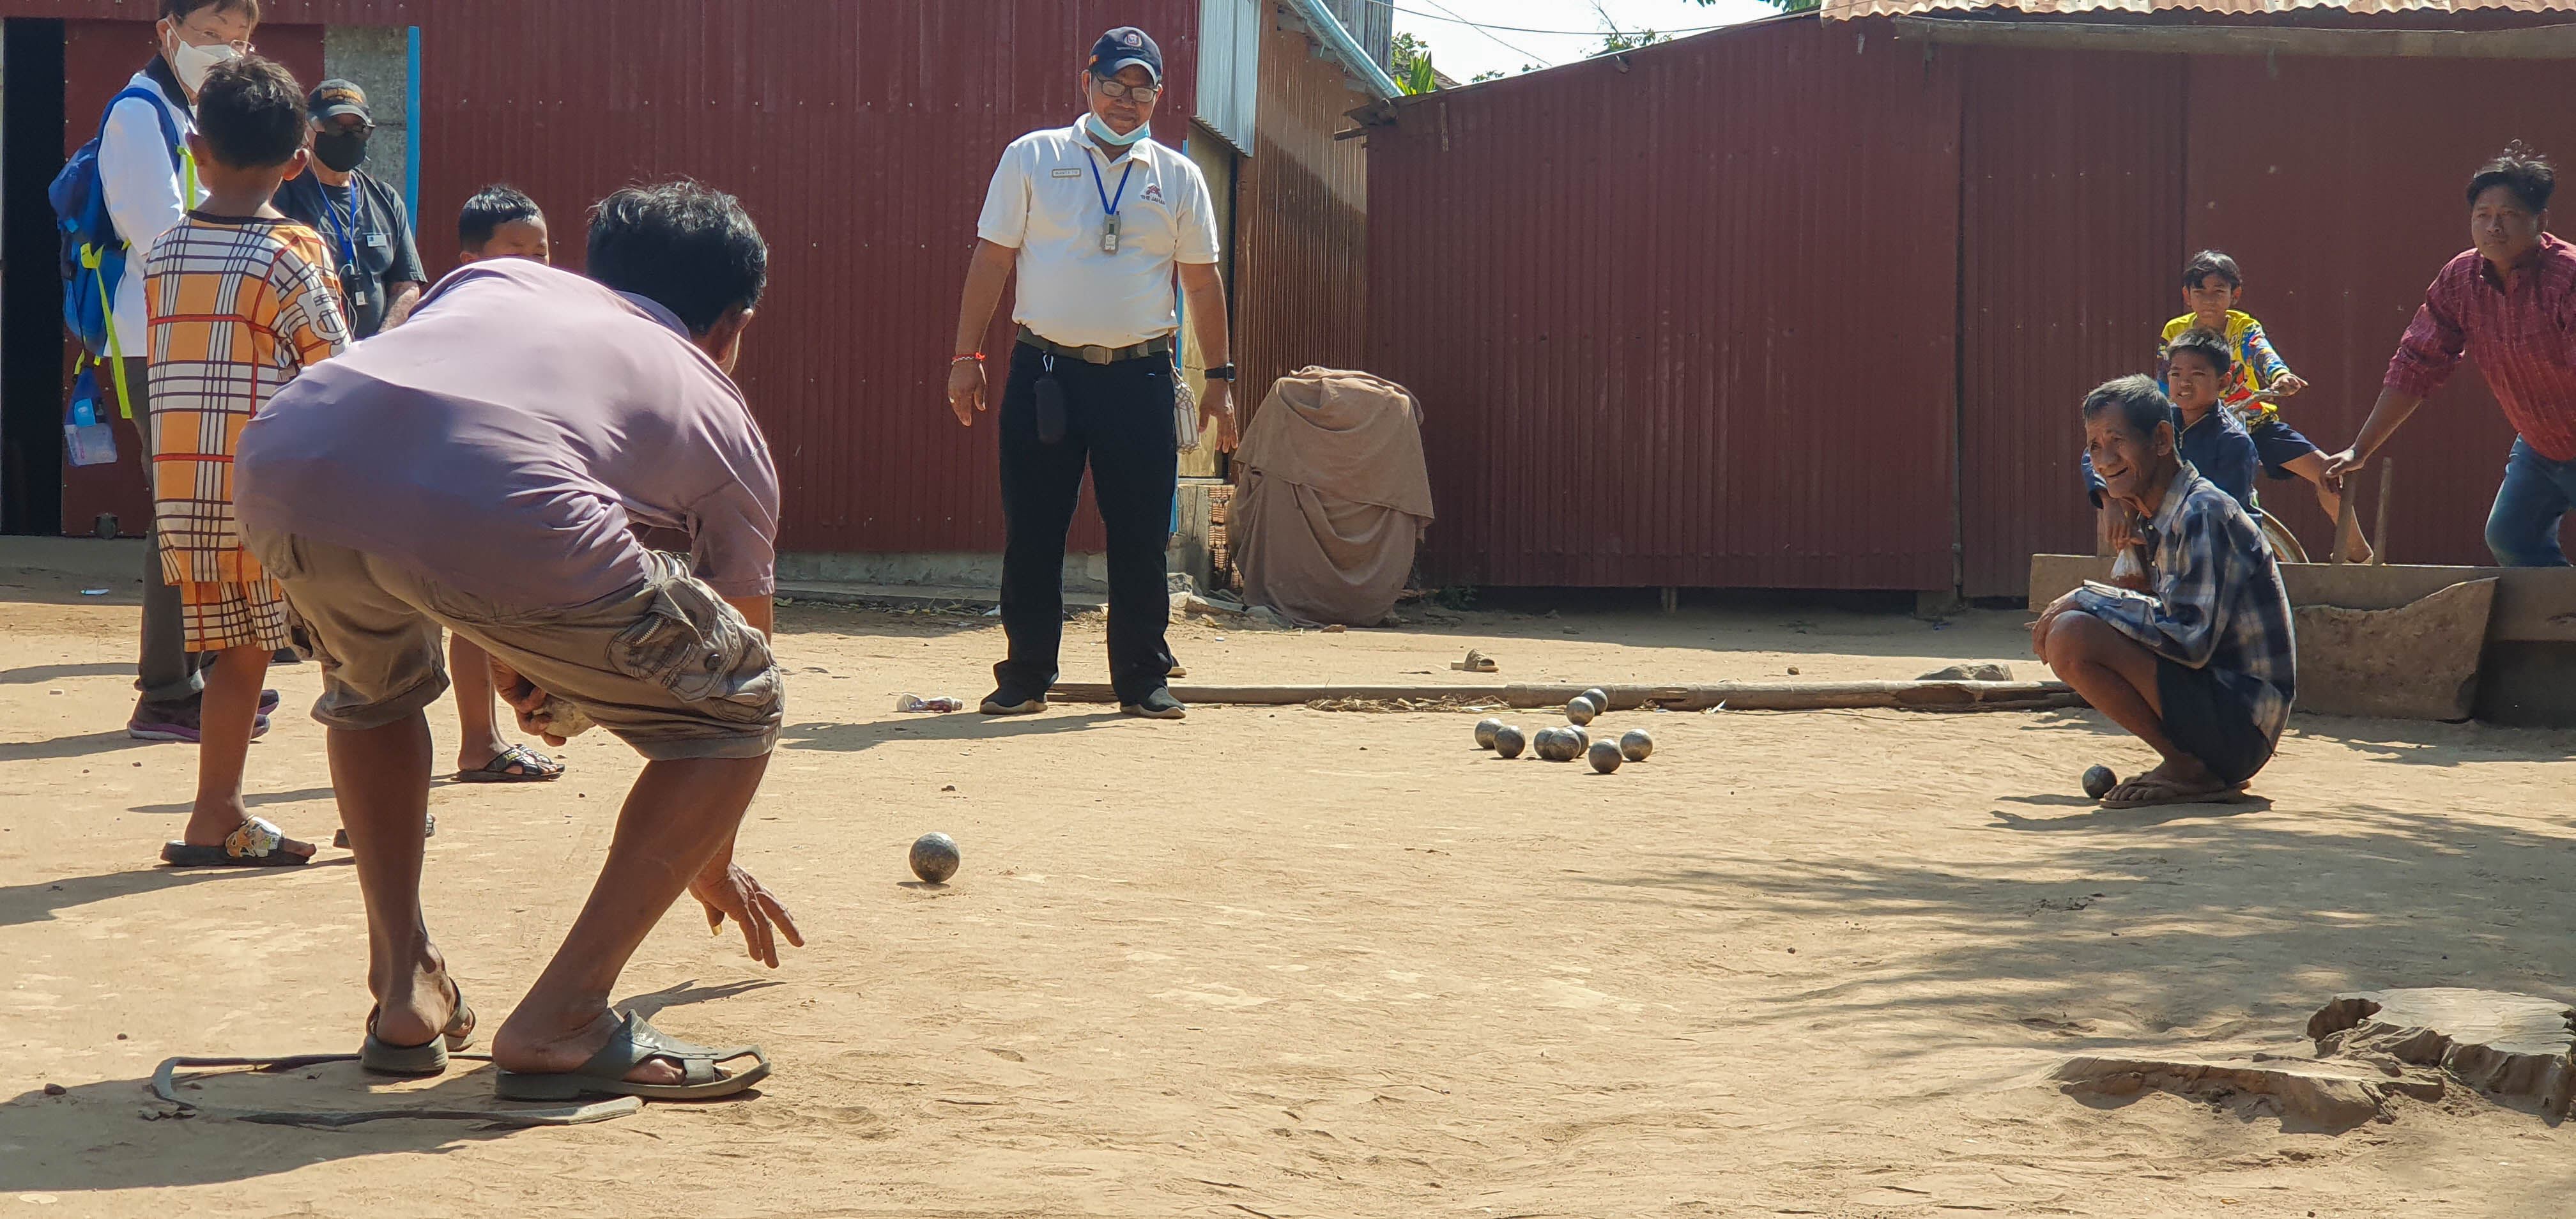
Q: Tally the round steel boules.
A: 11